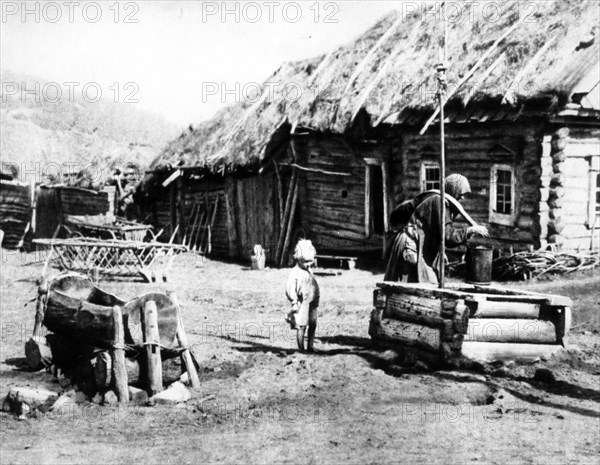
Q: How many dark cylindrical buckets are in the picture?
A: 1